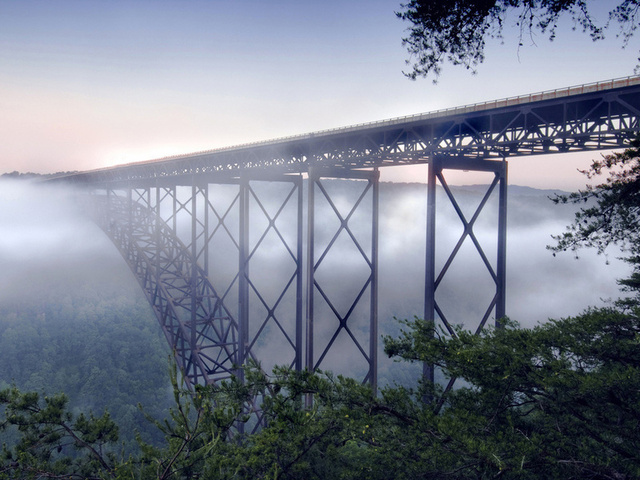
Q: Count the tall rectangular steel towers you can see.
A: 3